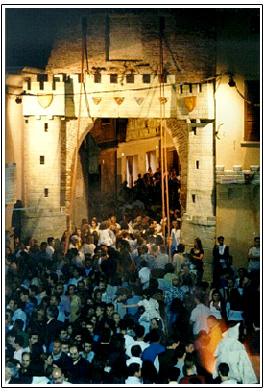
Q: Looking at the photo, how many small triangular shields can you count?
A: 4